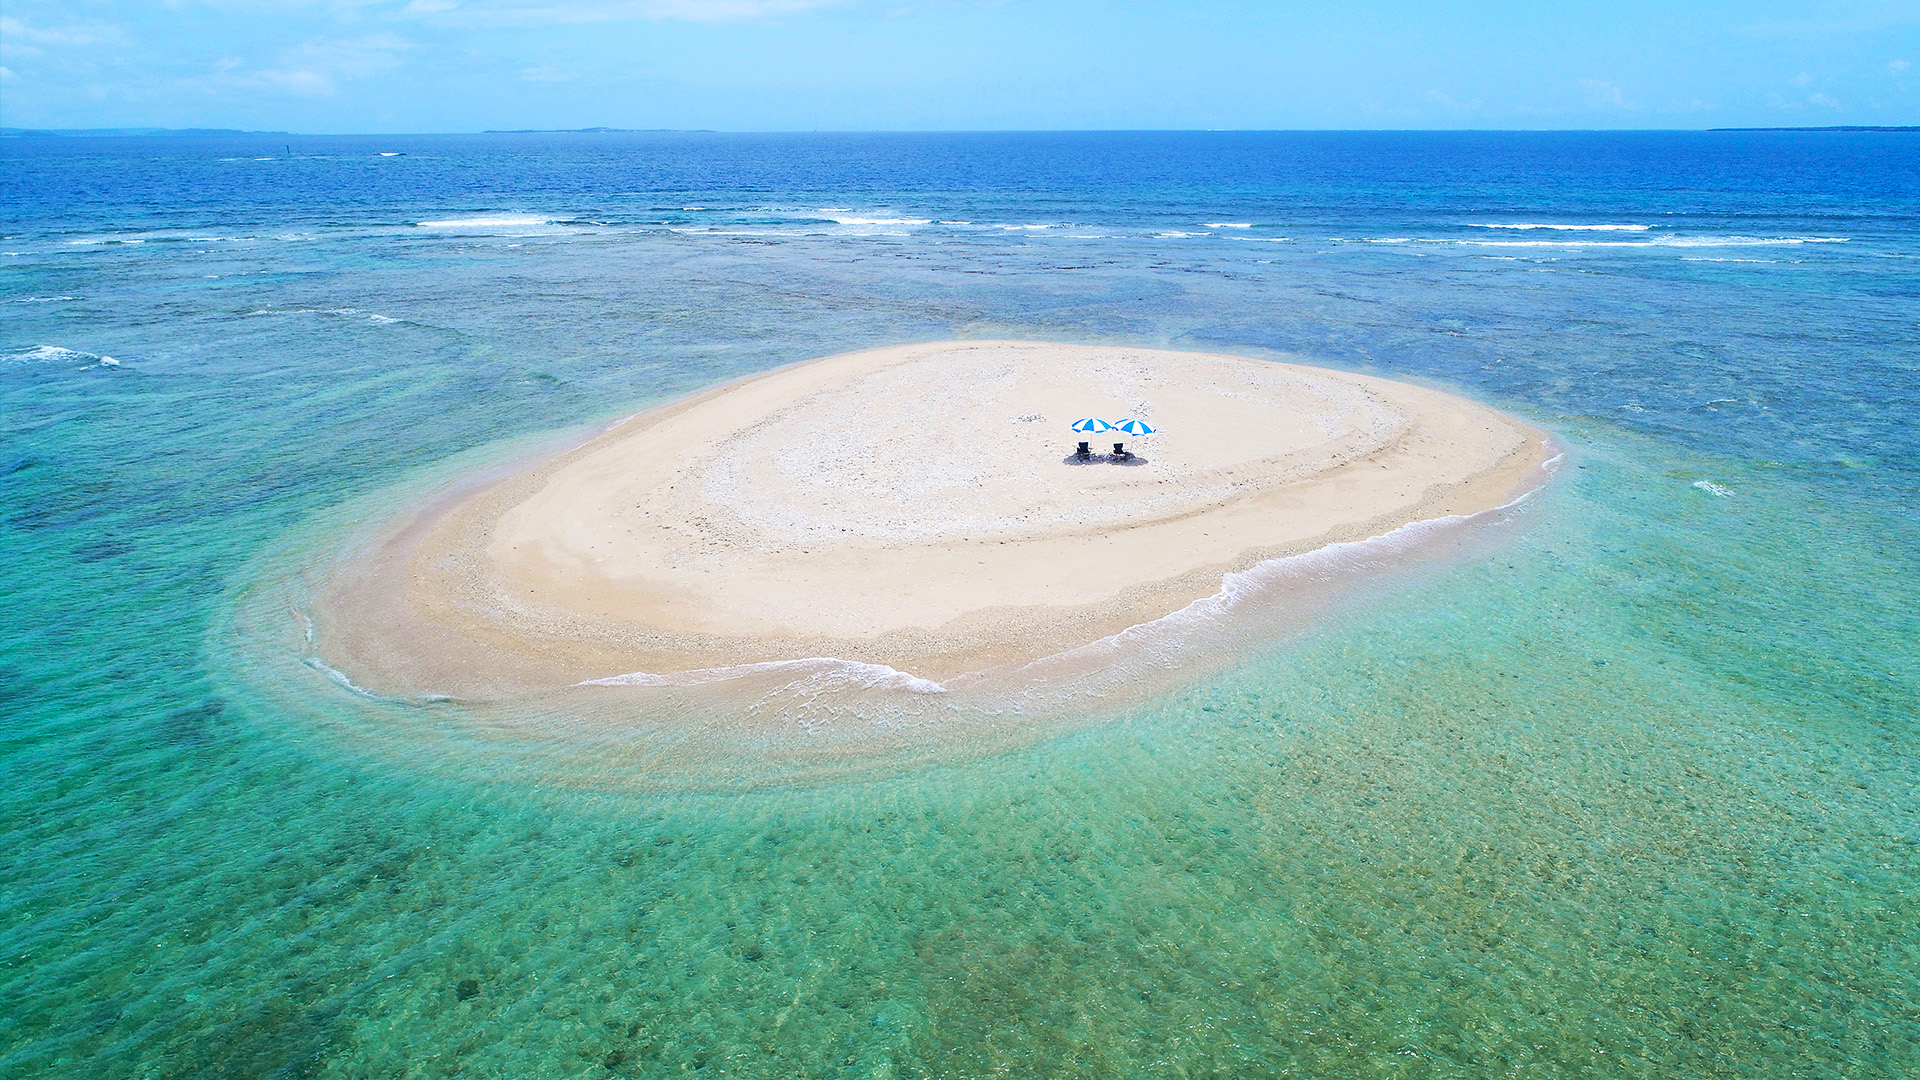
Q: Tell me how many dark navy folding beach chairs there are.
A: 2